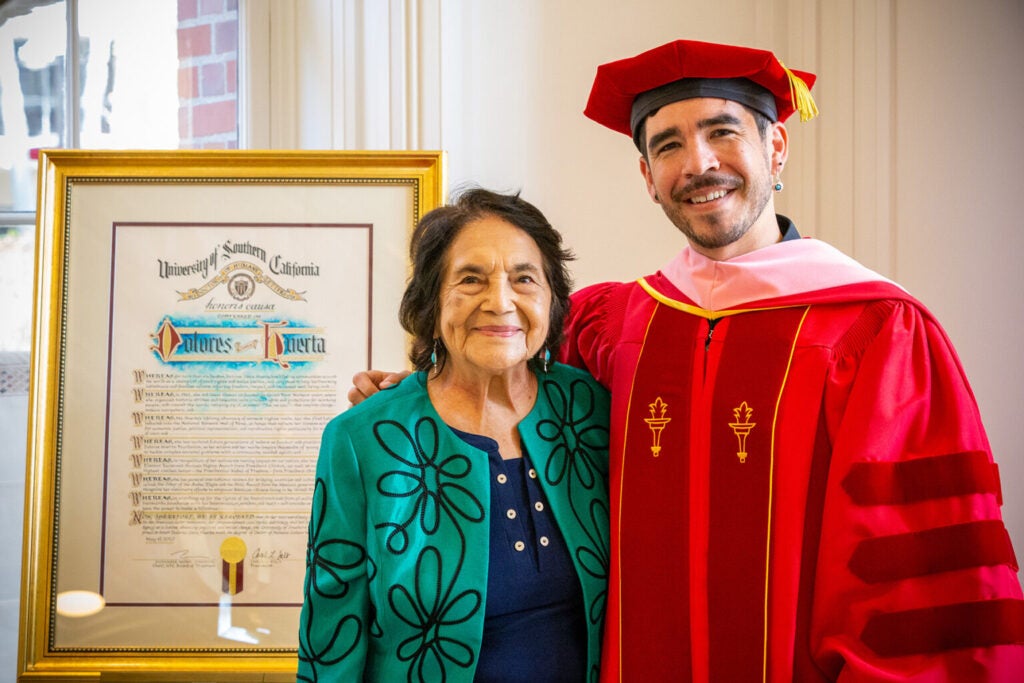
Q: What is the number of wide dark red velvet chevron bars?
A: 3